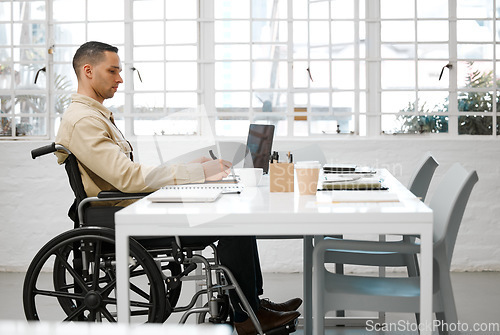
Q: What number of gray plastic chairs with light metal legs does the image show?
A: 2